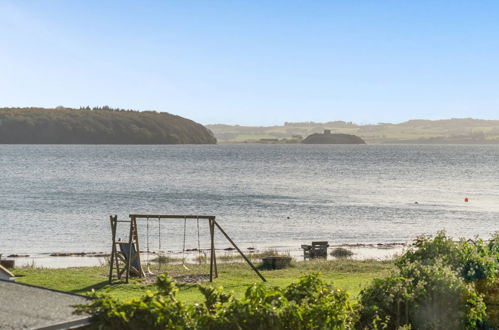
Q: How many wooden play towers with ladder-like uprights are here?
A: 1